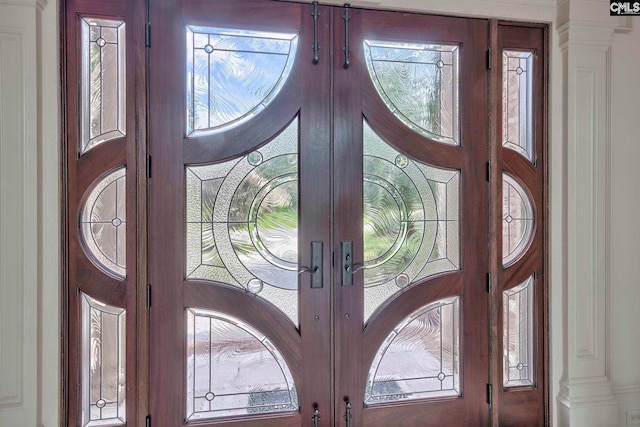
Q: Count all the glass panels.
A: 12